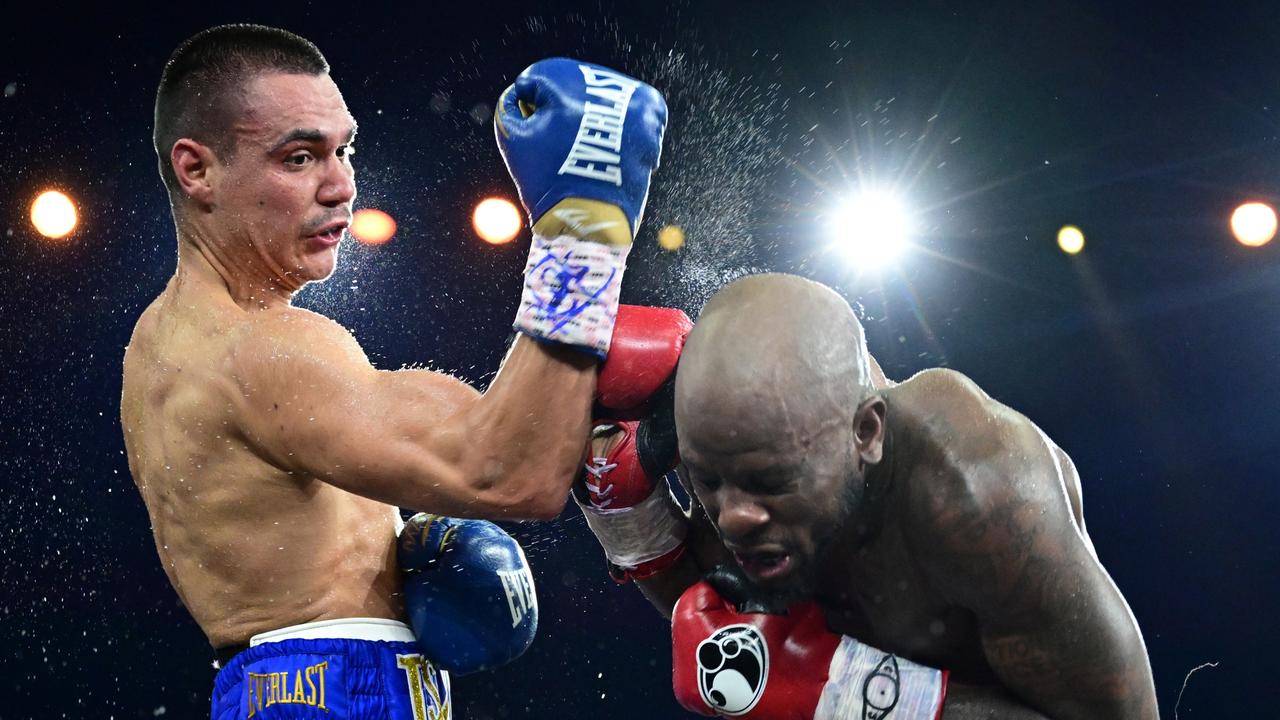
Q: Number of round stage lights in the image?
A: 7